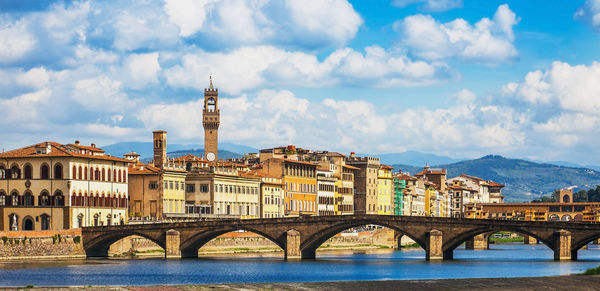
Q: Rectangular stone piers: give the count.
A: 4